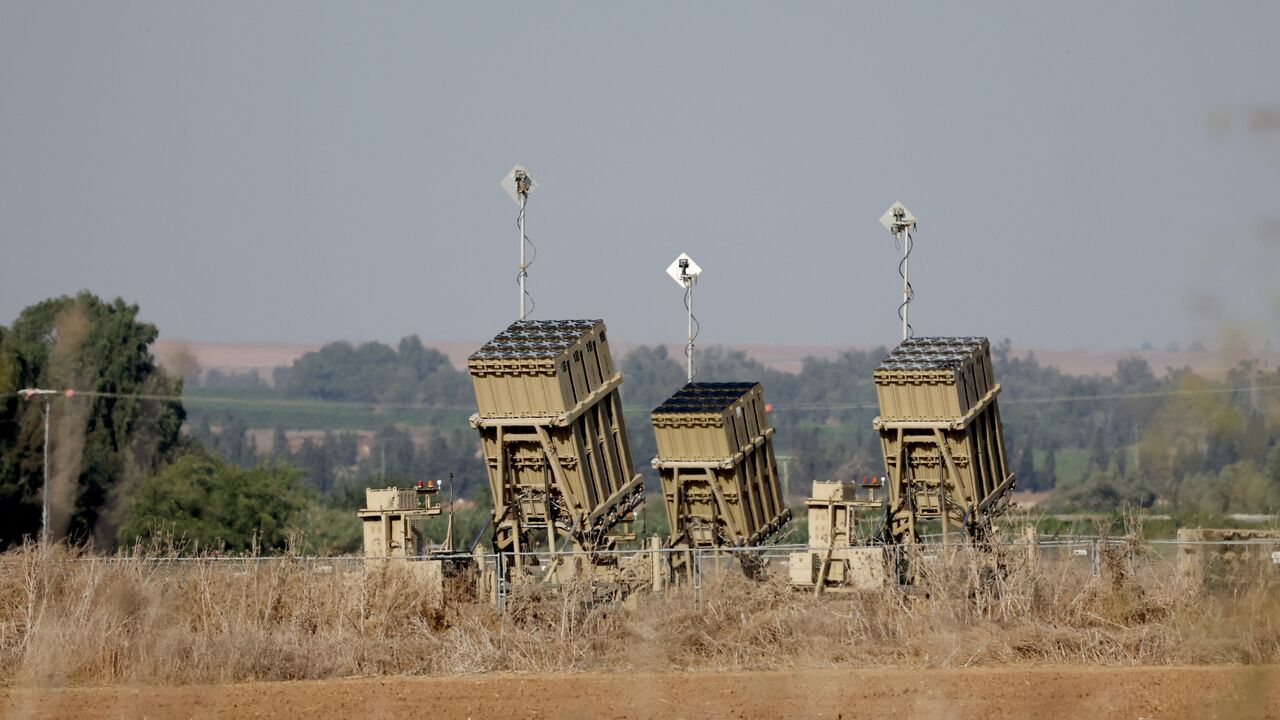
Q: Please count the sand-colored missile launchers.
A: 3